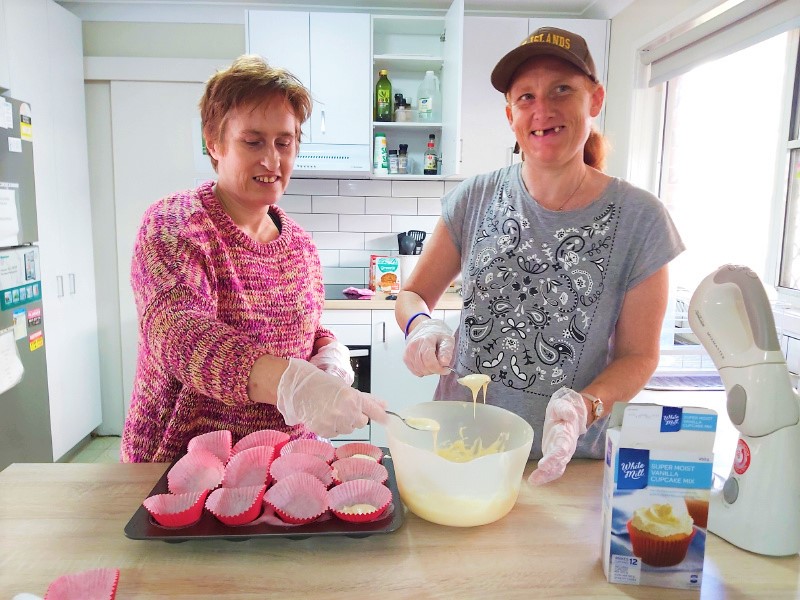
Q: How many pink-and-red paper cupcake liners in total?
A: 13